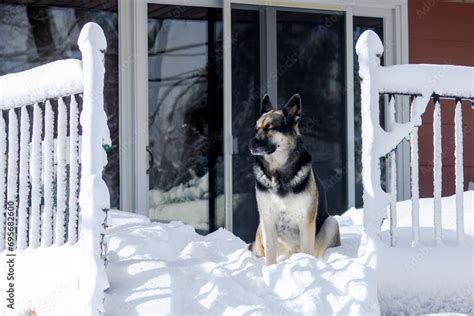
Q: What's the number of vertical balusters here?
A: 11